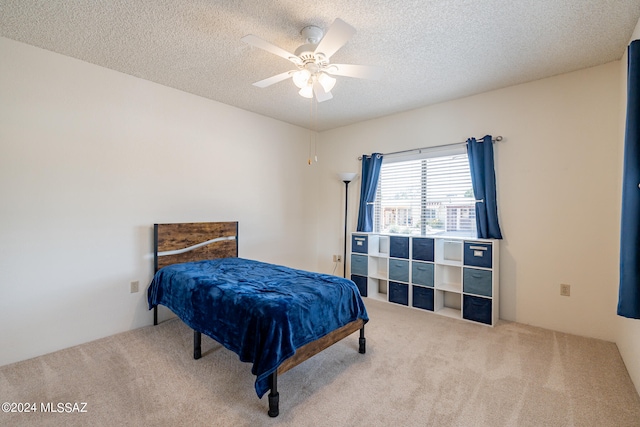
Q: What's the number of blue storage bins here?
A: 12